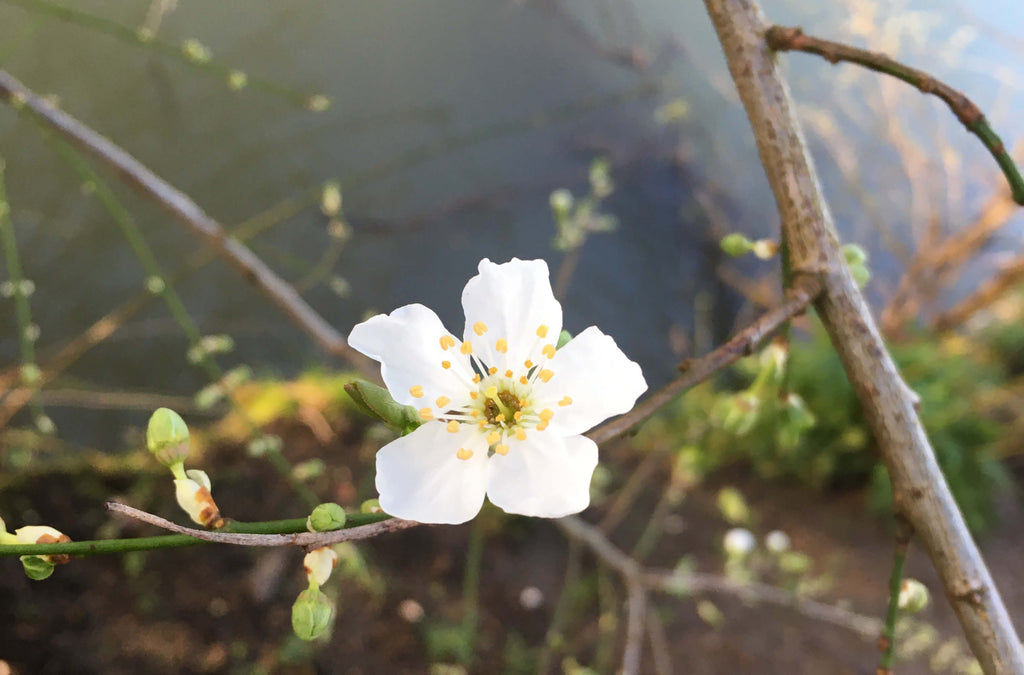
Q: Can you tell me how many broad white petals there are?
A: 5